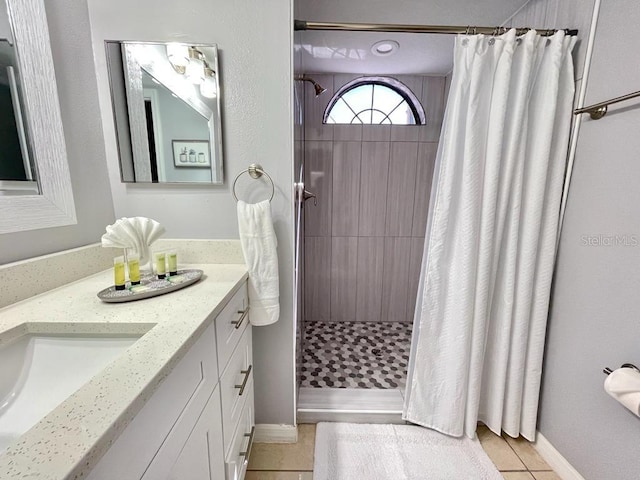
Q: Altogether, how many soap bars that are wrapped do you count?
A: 2